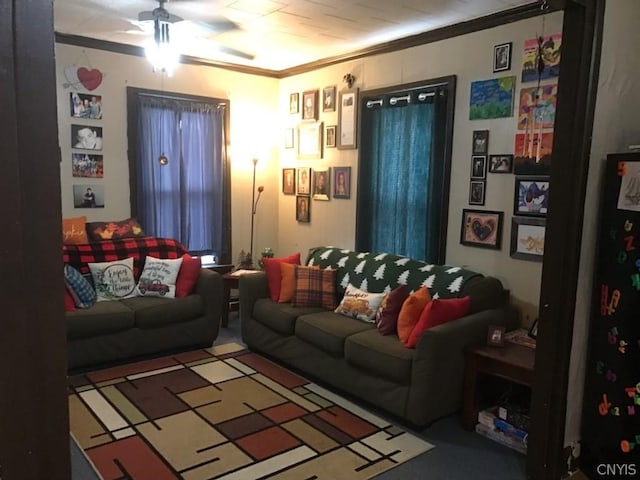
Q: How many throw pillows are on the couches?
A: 14